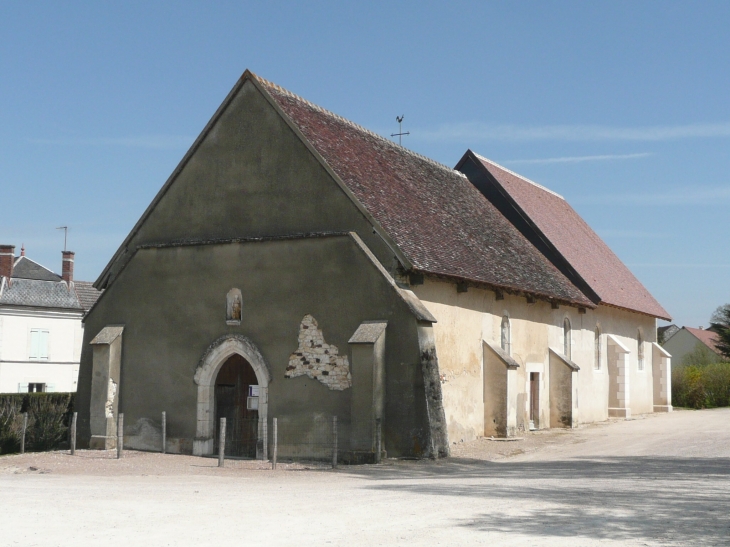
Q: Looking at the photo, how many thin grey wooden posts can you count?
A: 8